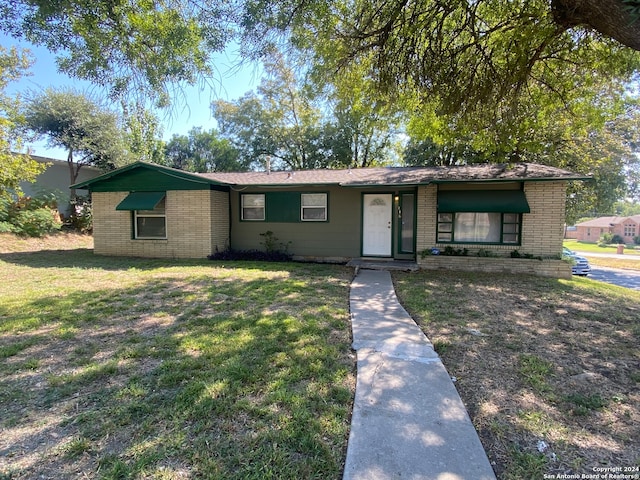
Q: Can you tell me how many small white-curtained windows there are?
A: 2